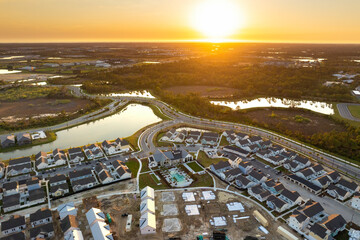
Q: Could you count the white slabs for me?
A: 5